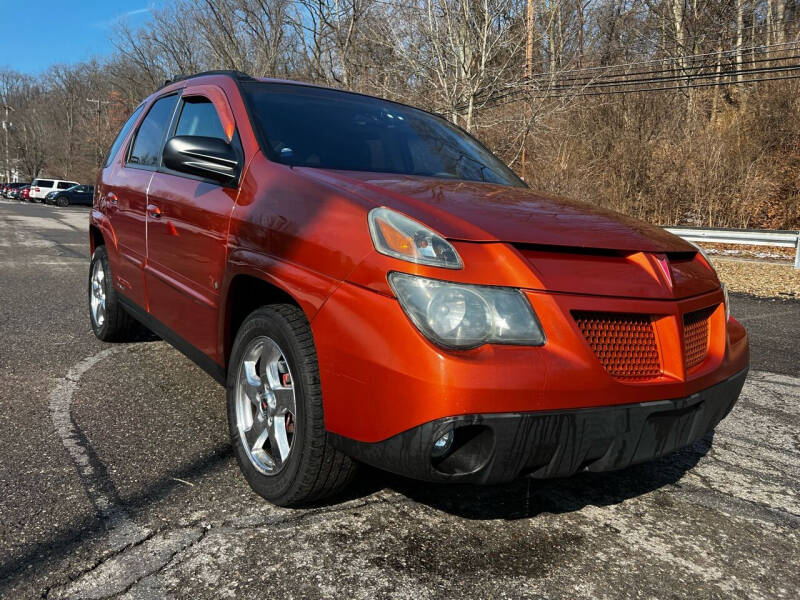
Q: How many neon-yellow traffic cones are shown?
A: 0